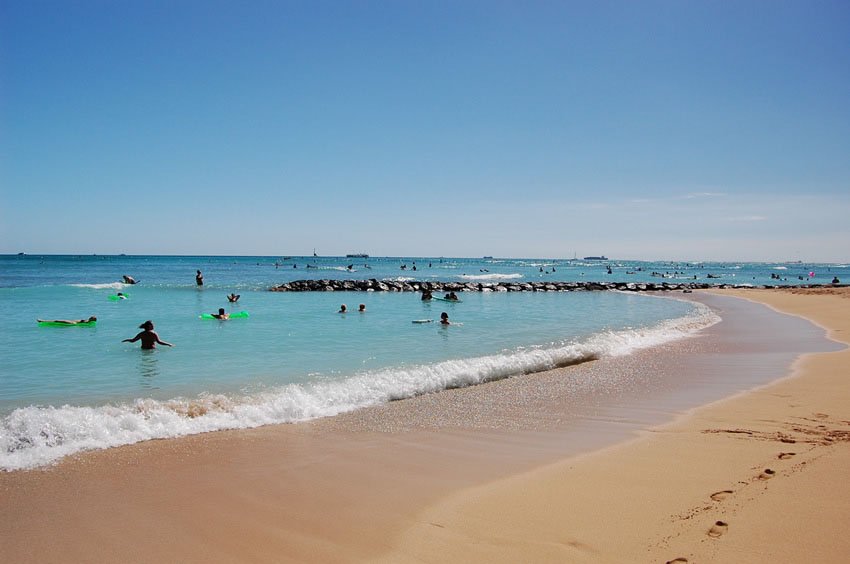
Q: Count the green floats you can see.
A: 3